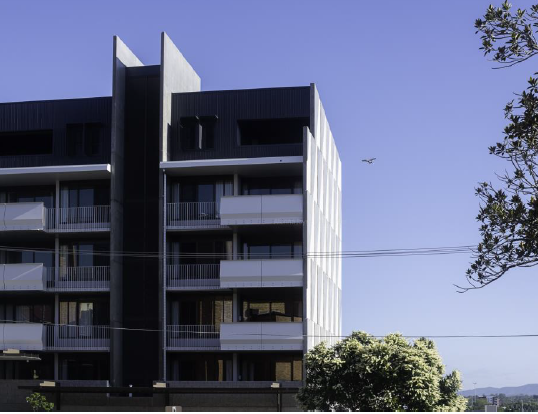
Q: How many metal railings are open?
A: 6